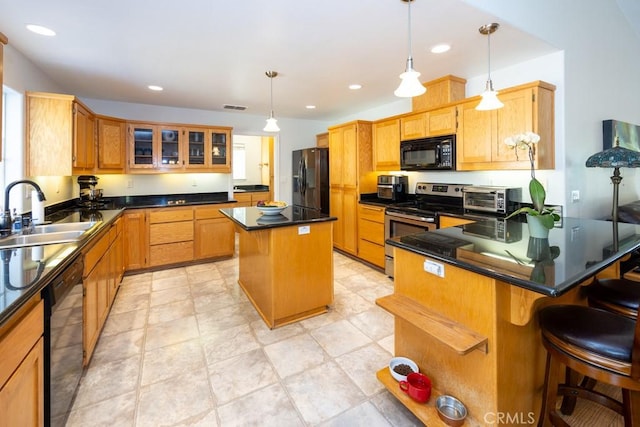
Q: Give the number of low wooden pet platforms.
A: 1